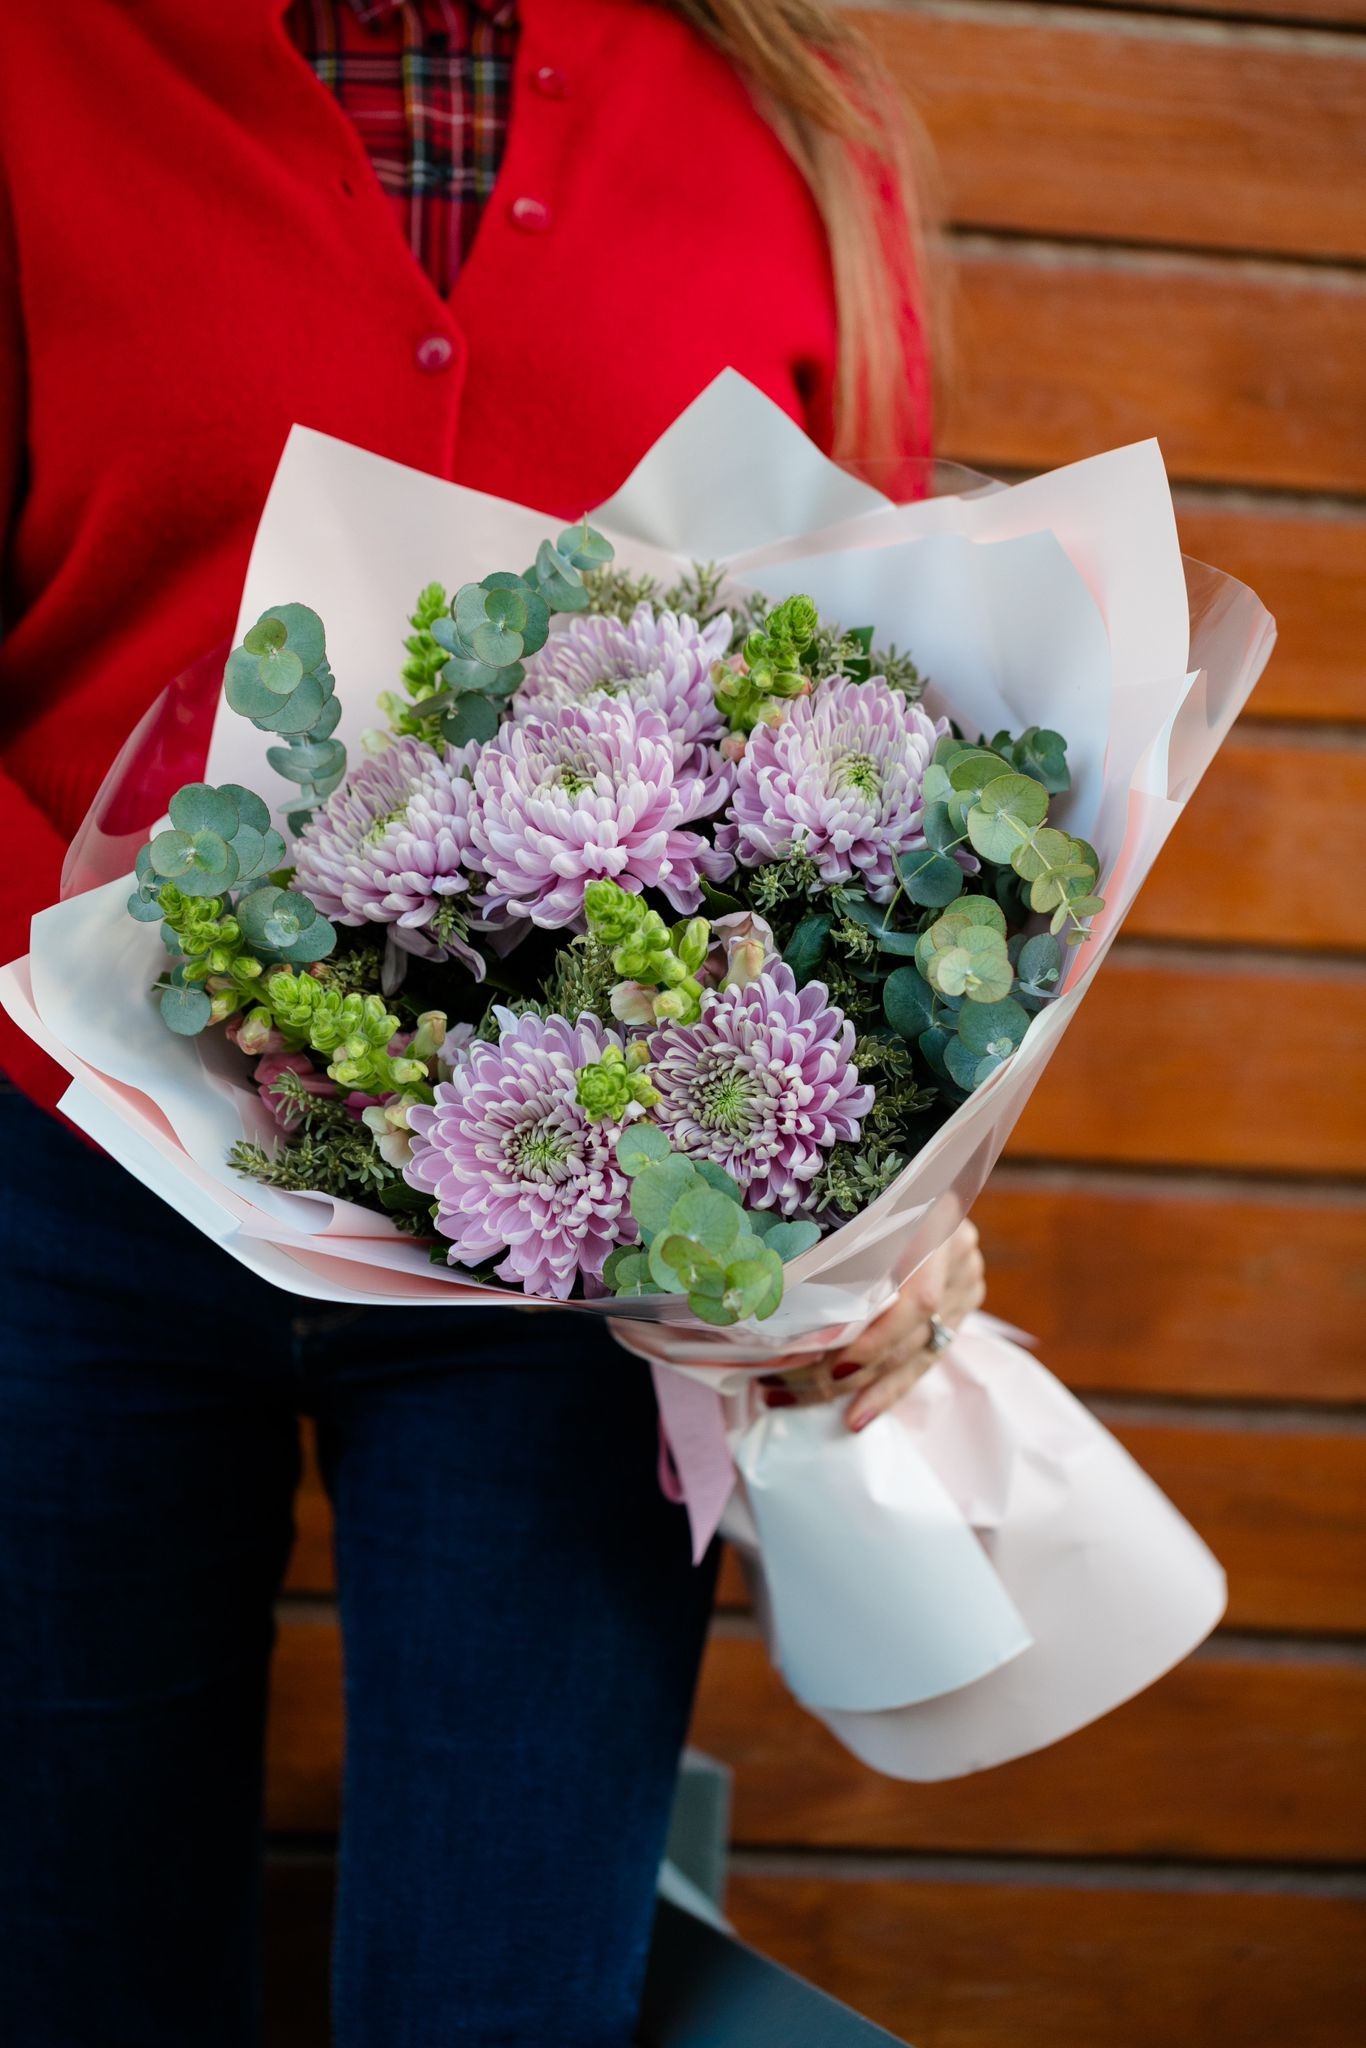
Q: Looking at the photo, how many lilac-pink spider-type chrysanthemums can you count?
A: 6